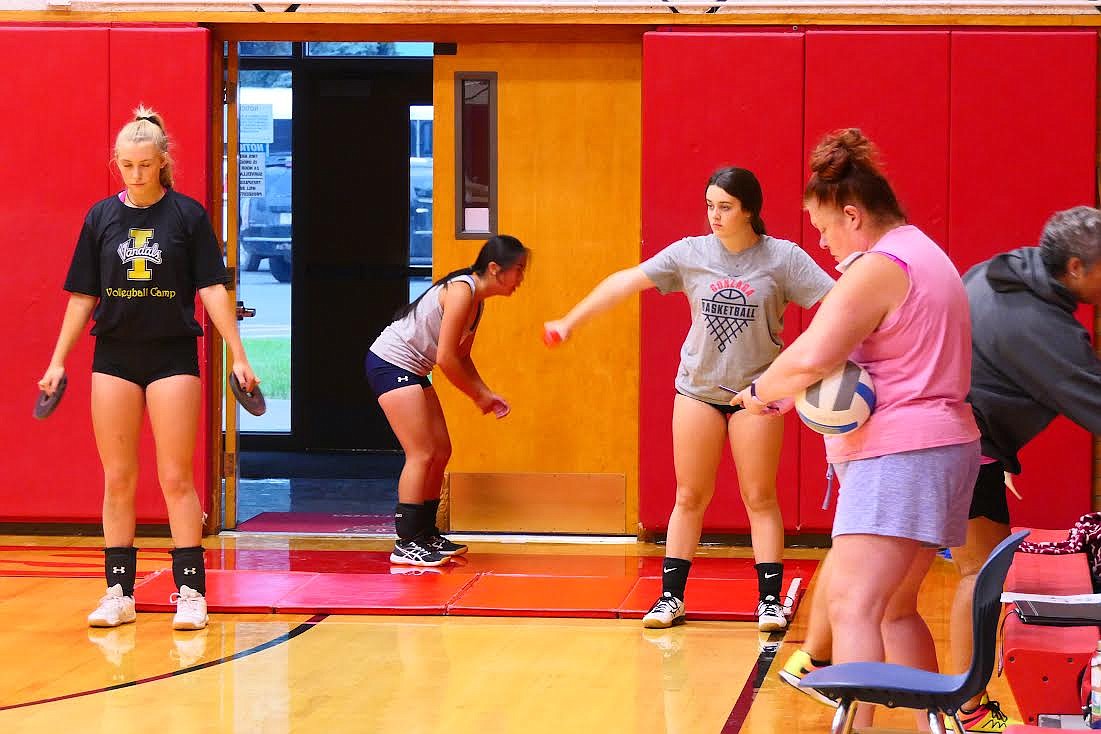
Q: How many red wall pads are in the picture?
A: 5